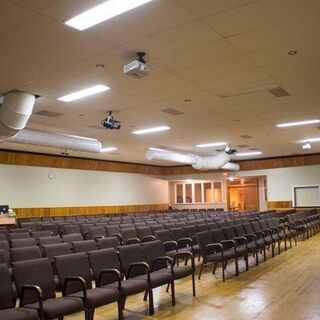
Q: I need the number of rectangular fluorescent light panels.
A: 8